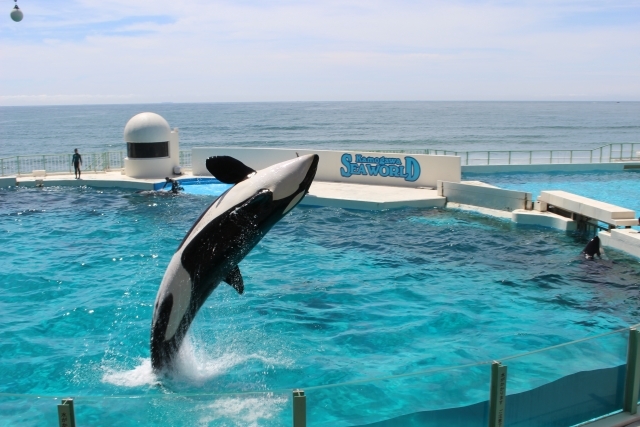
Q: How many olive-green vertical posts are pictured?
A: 4